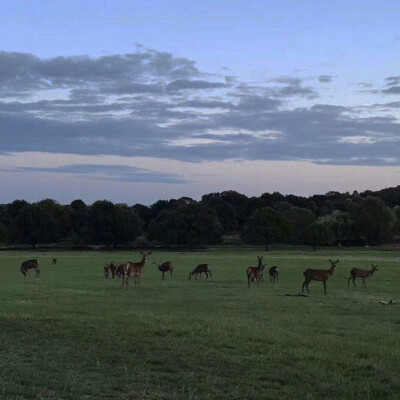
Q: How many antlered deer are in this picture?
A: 0